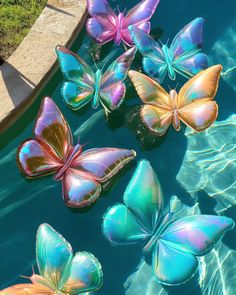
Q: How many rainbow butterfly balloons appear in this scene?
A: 7